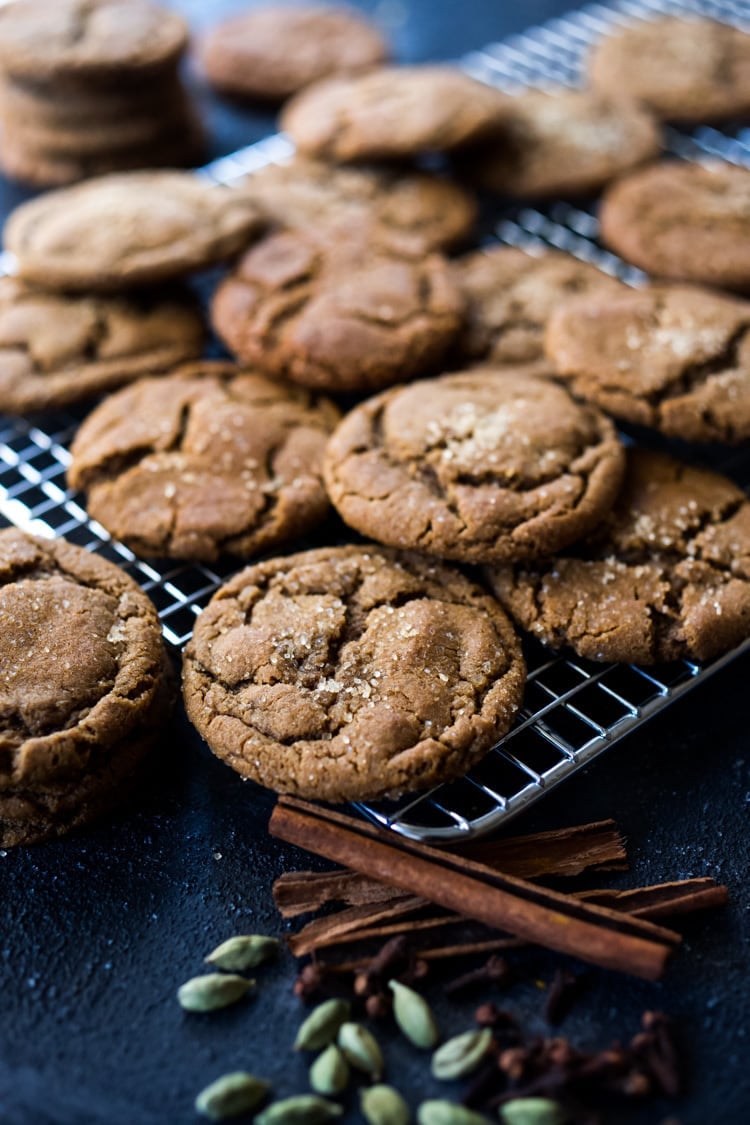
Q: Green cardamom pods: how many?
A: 12